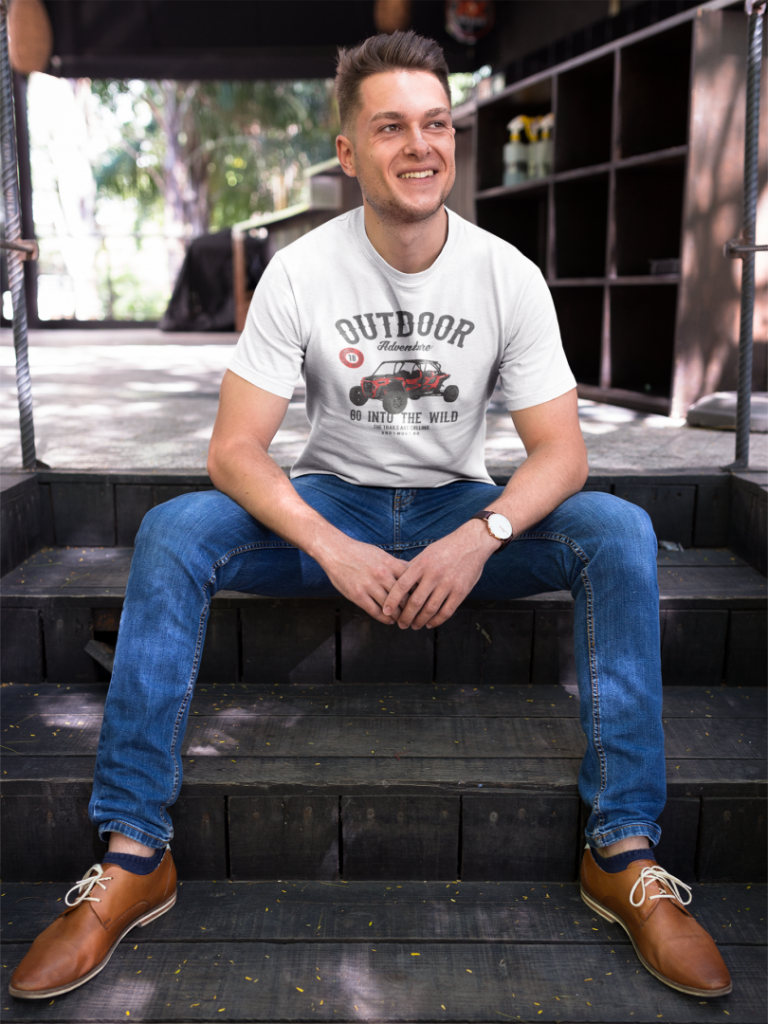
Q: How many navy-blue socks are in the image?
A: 2